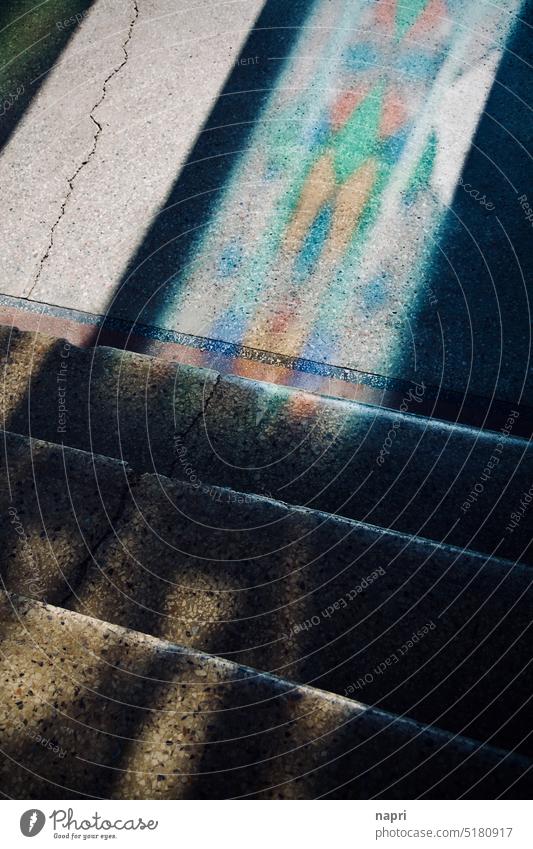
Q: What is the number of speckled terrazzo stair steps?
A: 3